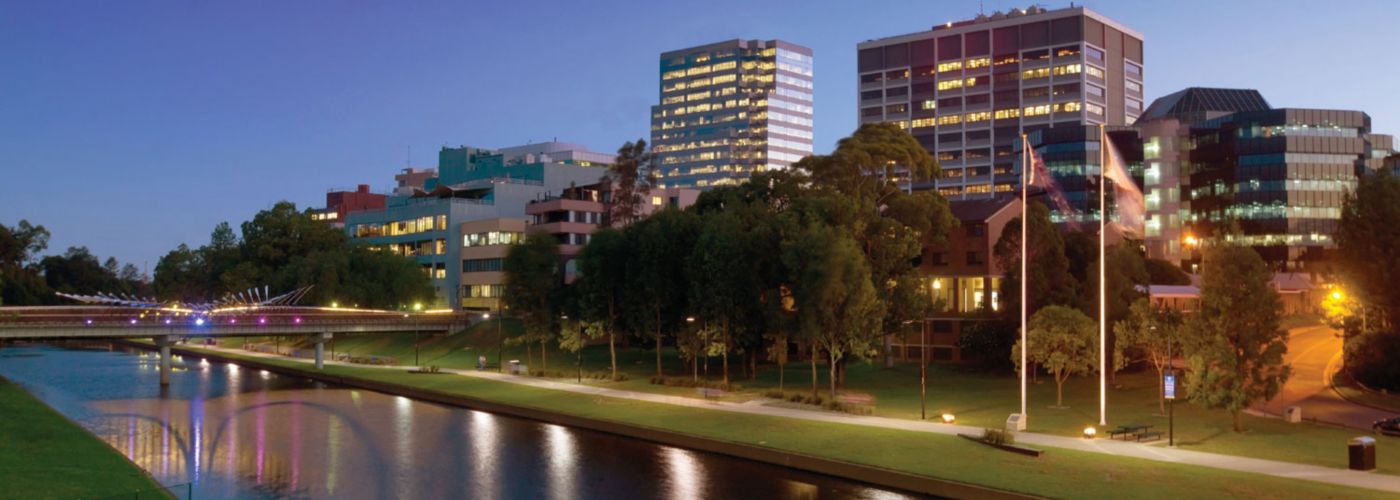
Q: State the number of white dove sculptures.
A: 0